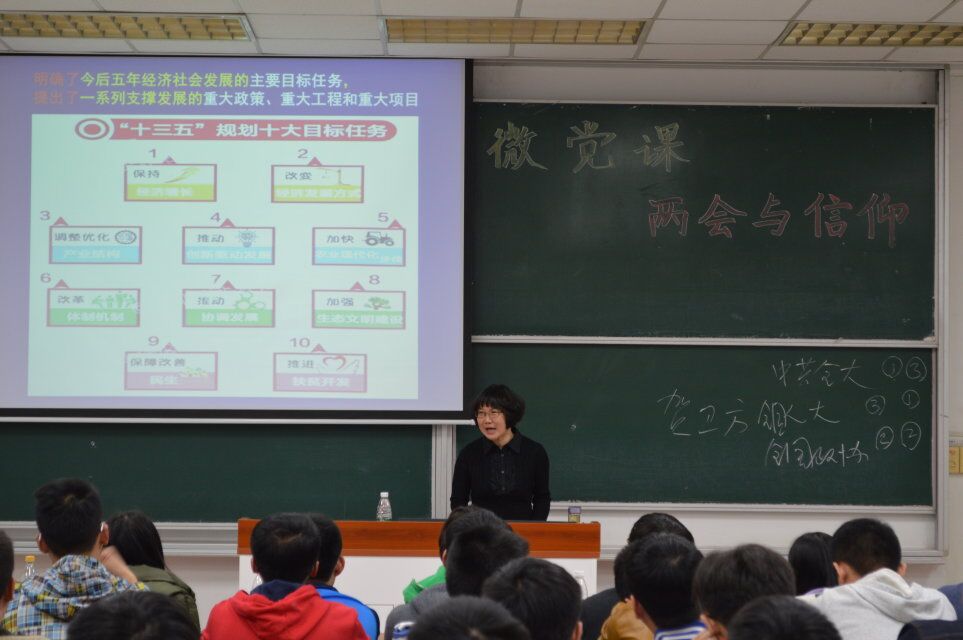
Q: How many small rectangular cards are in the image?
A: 10